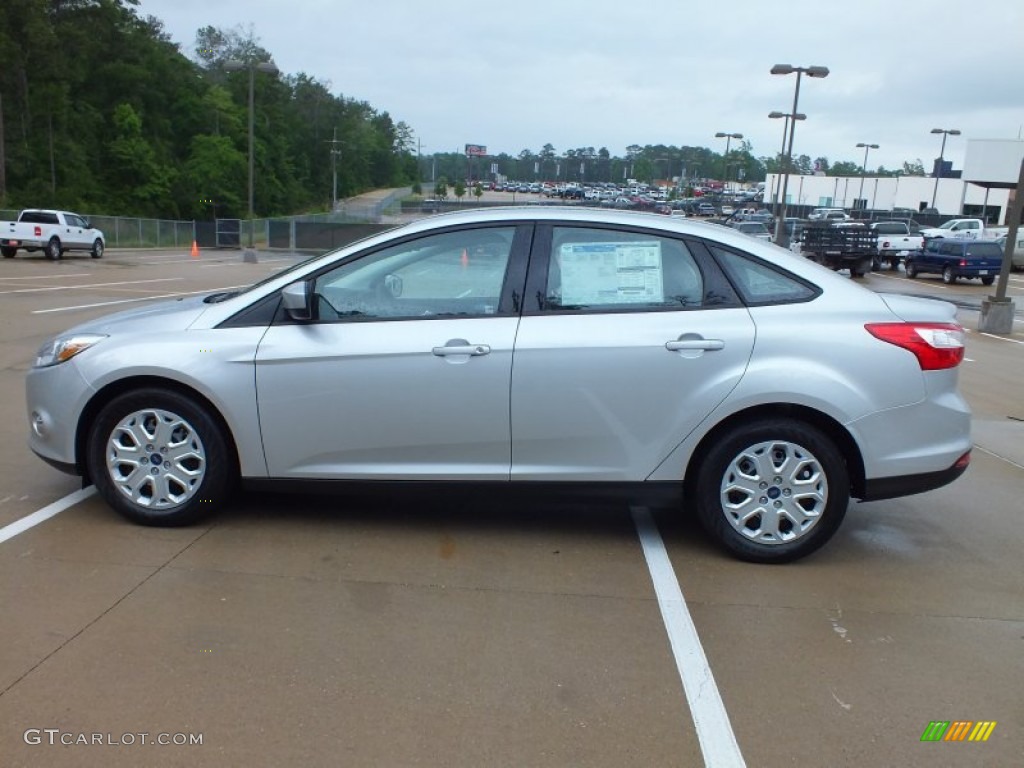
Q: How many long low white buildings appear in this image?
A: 1